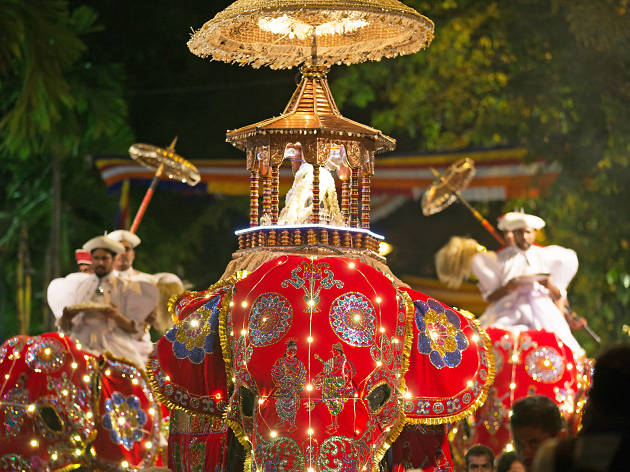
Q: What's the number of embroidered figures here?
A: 2